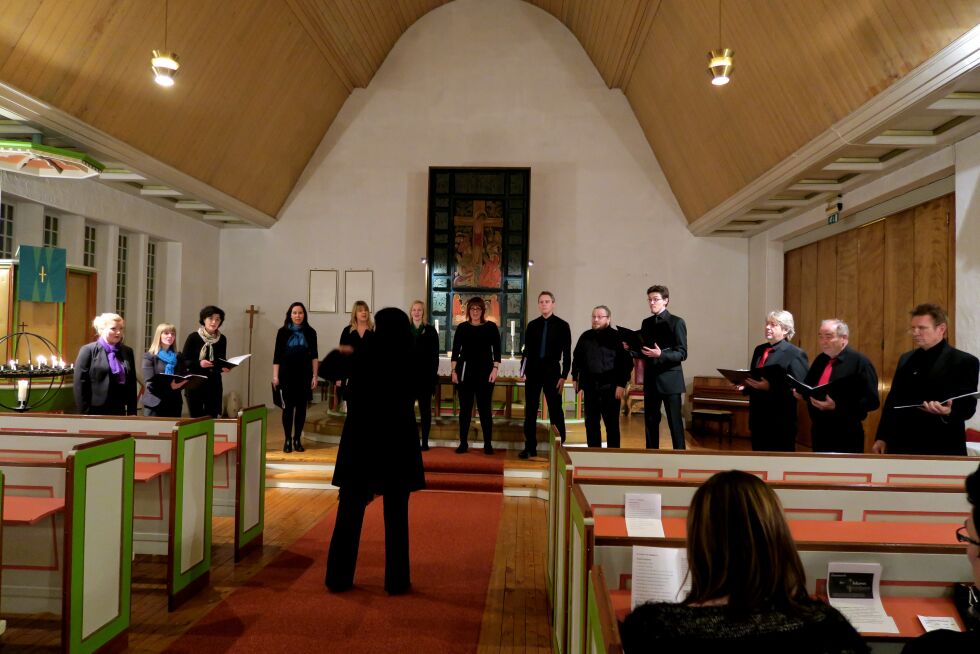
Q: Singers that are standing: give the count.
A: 13